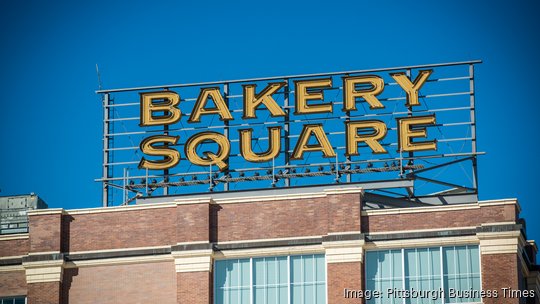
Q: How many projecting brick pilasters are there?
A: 4